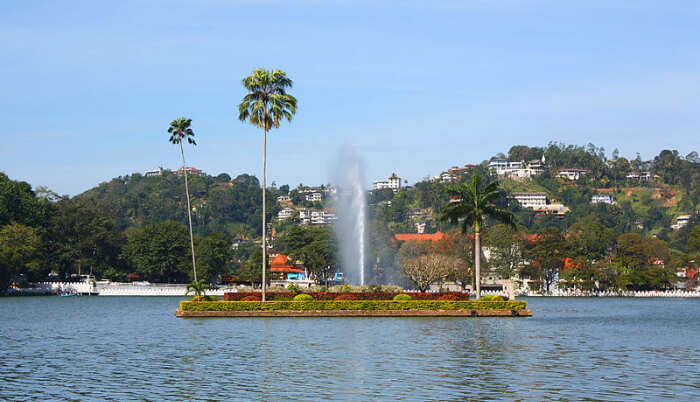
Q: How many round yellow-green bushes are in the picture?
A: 2